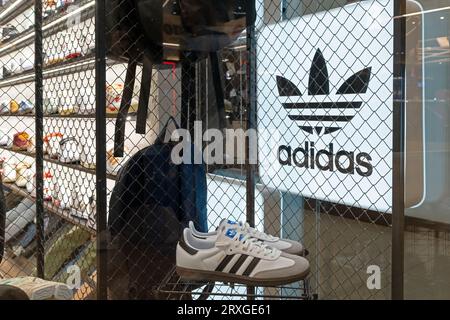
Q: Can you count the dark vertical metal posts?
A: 4